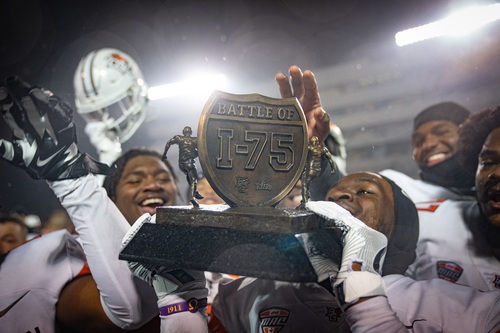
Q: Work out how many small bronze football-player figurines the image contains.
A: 2